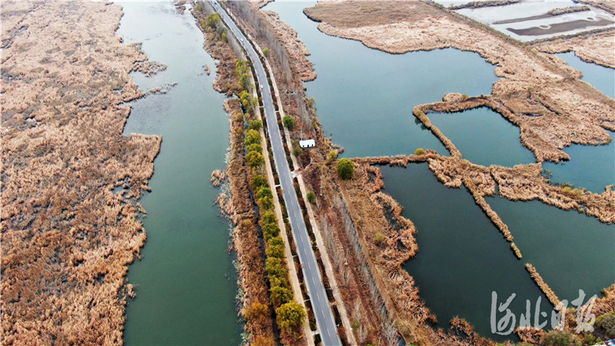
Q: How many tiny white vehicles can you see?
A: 2